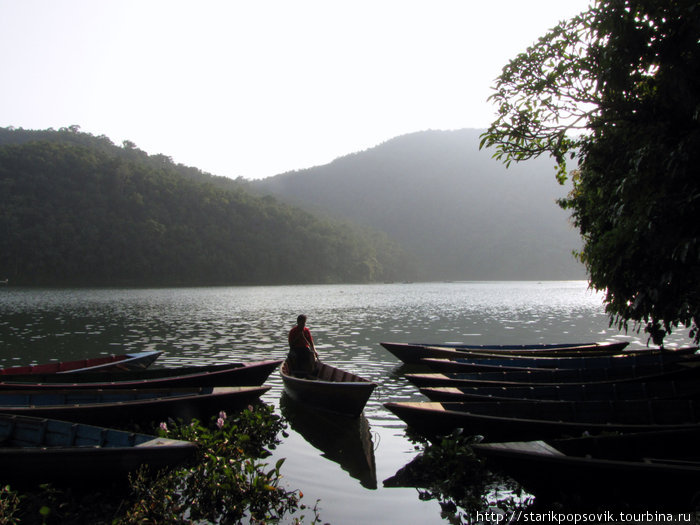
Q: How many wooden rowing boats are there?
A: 12